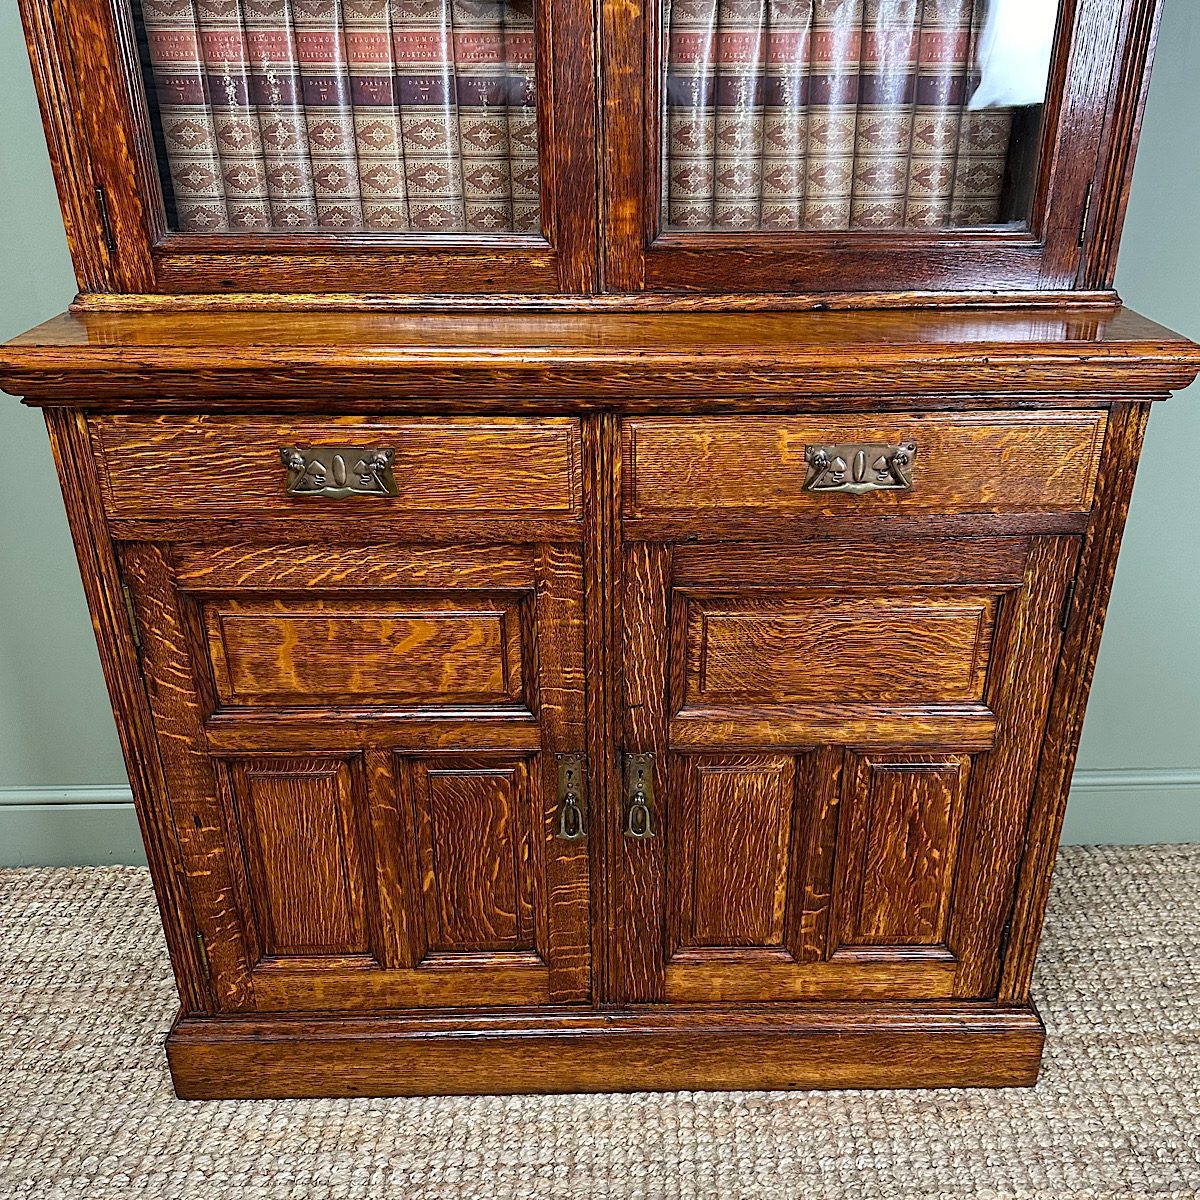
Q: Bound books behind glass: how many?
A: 15